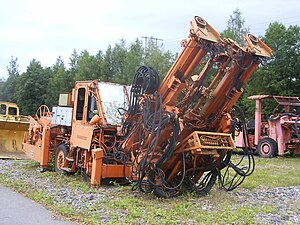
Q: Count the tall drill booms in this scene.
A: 2